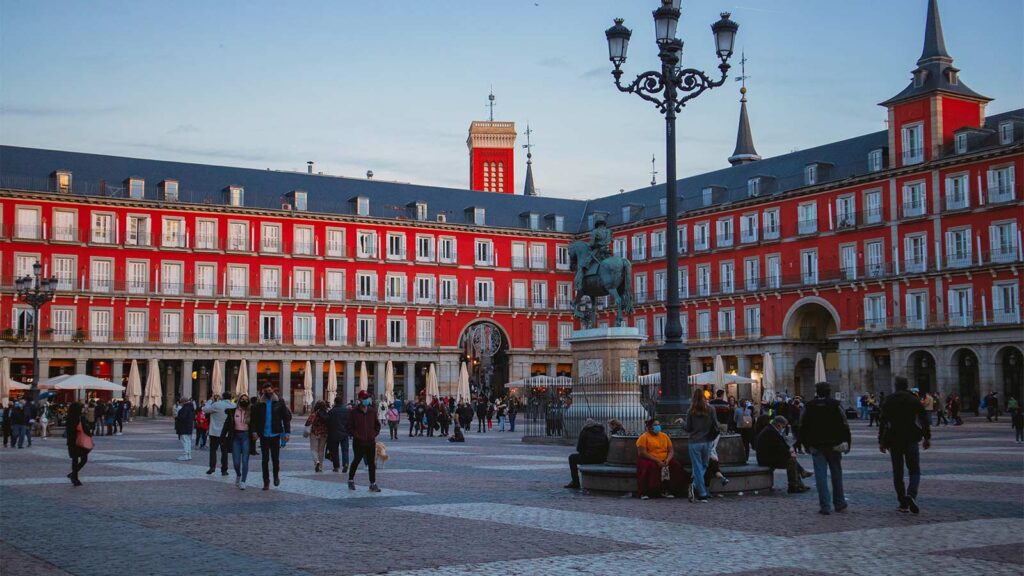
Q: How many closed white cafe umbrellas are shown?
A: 14